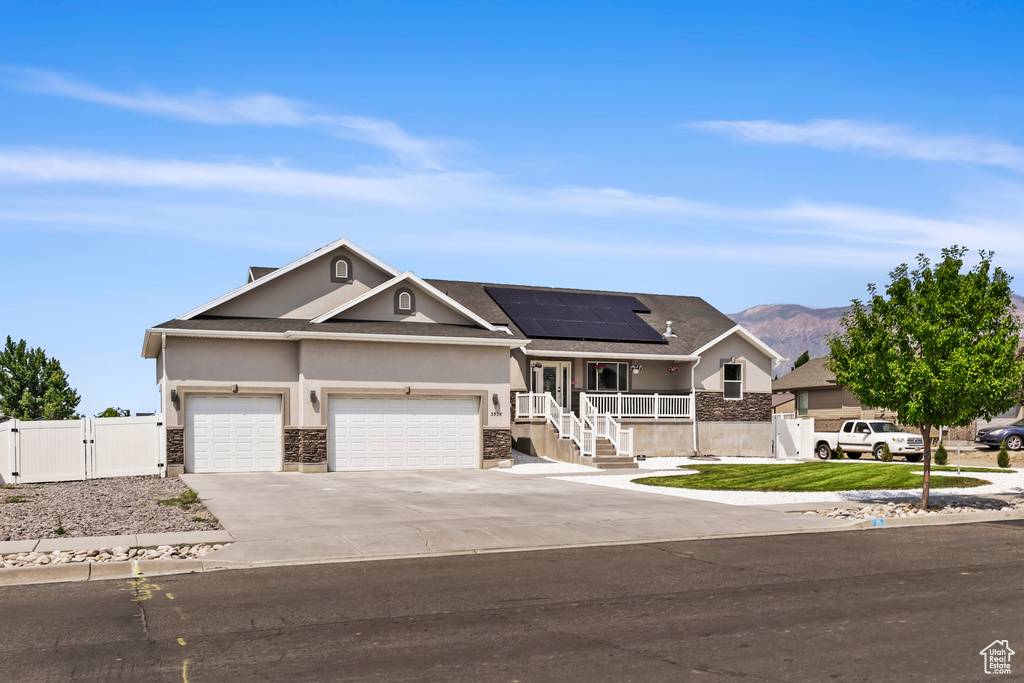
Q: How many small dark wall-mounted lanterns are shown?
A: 3